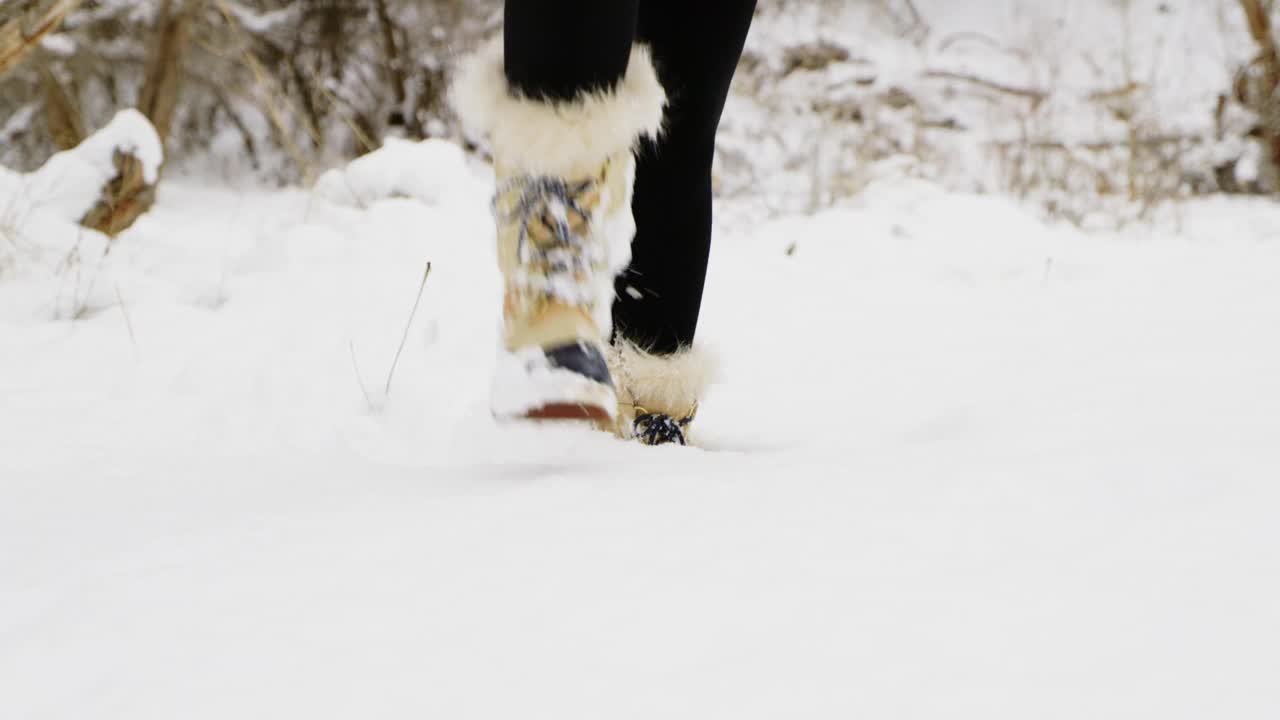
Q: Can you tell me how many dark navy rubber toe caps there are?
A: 1